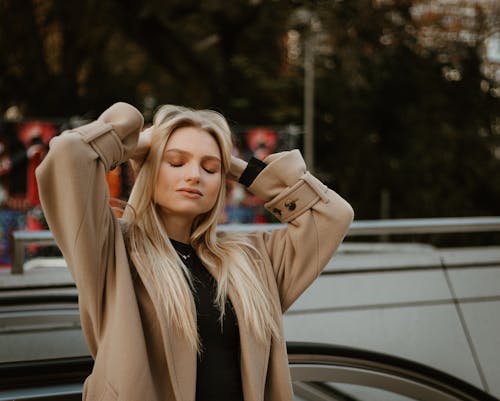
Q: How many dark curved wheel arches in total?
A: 1